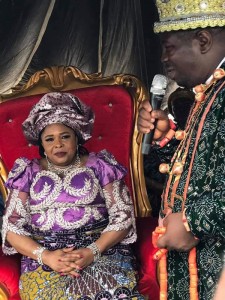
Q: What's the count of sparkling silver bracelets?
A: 2